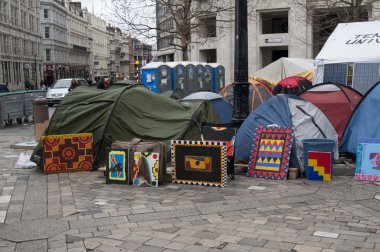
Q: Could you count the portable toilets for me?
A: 6